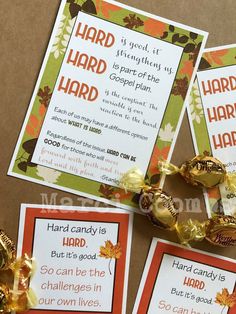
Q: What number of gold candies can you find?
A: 5